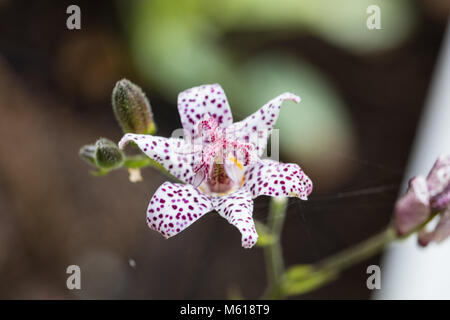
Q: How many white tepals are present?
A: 6